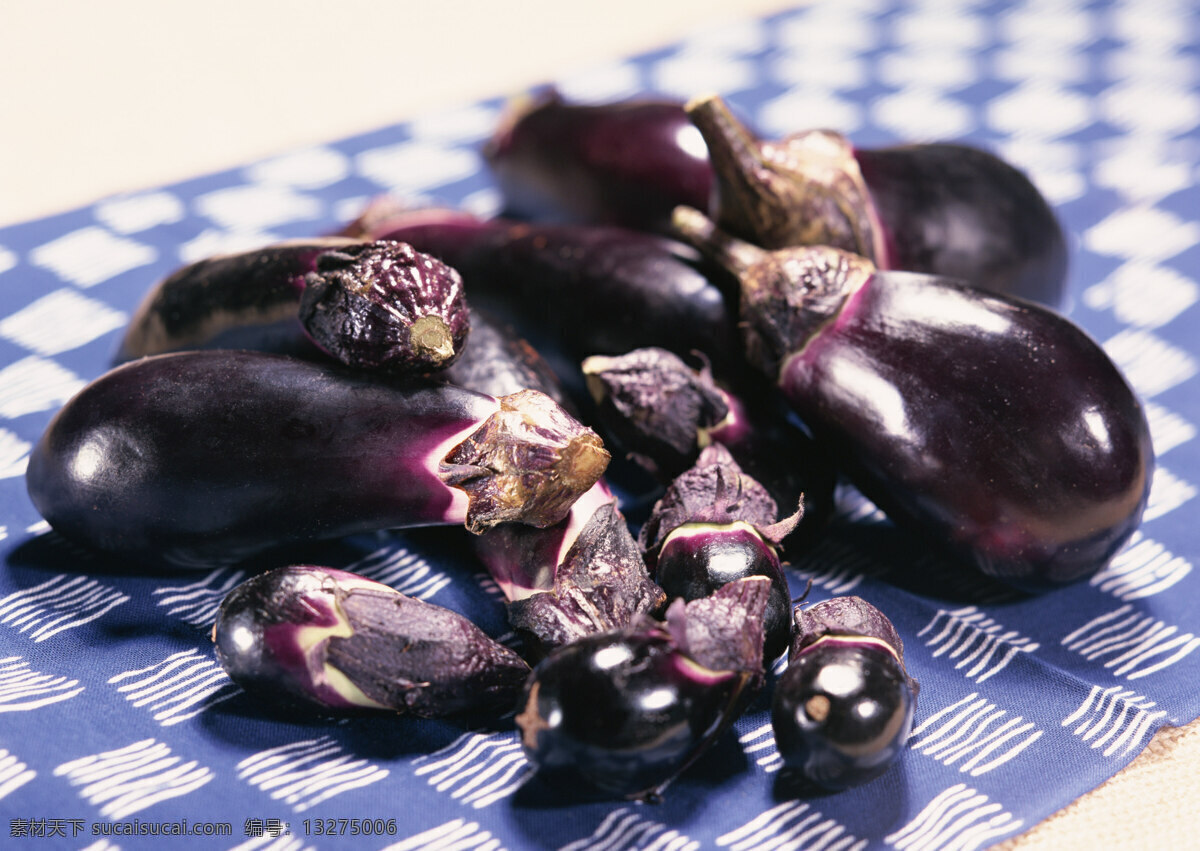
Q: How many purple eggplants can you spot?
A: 12